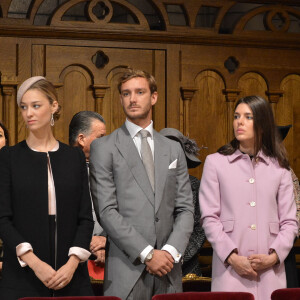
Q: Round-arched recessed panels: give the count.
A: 5